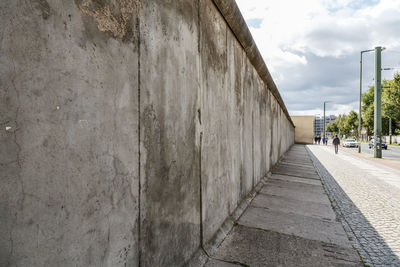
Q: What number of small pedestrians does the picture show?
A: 5